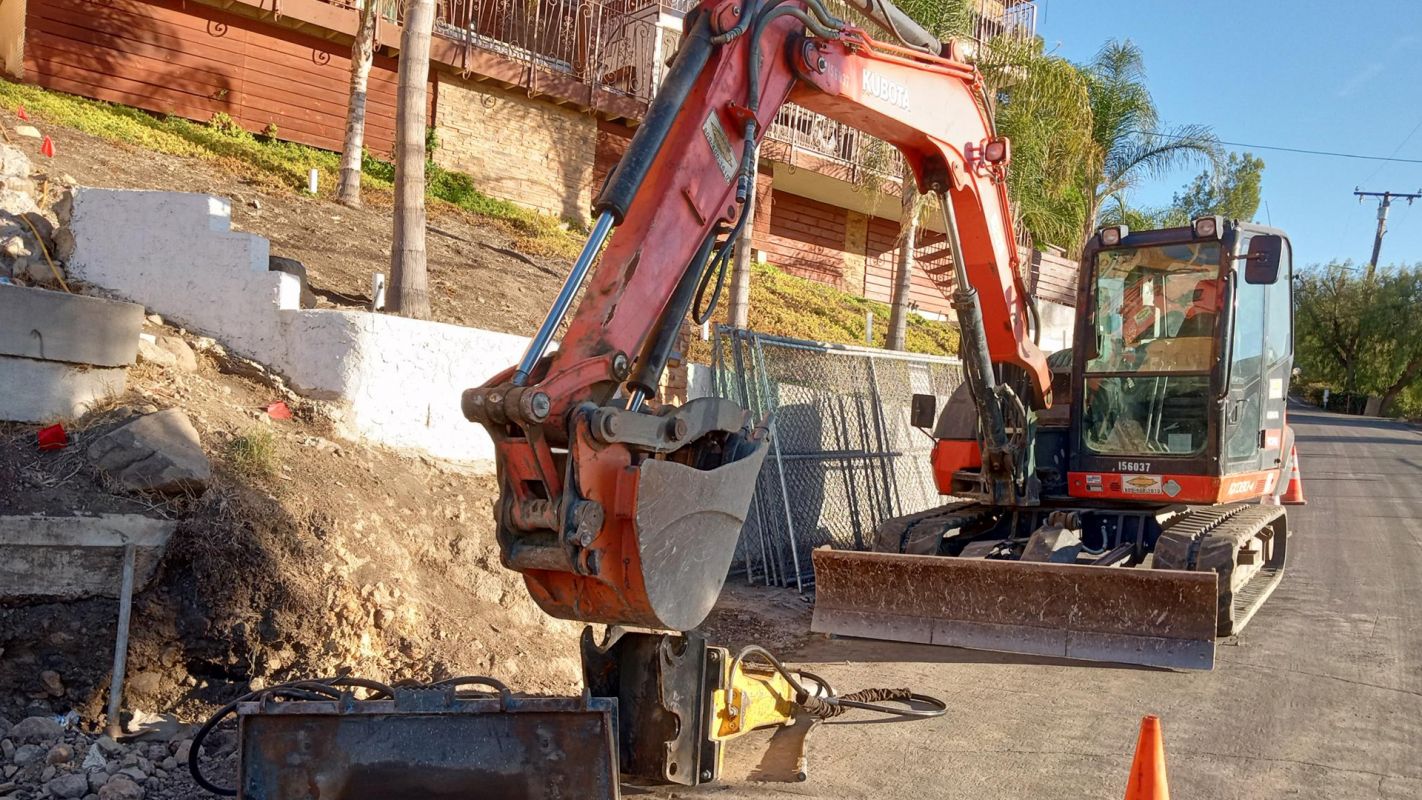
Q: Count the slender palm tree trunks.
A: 4